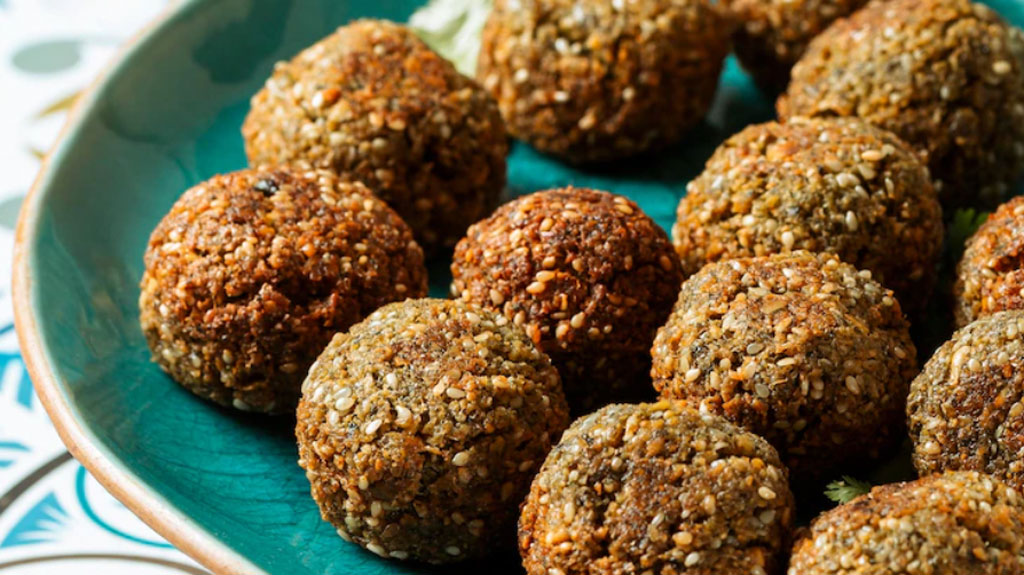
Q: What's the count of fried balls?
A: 13